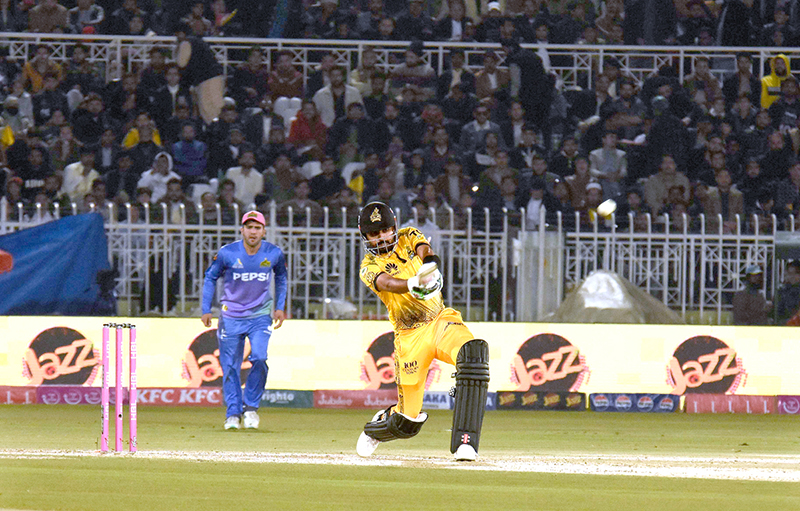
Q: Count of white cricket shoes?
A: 4